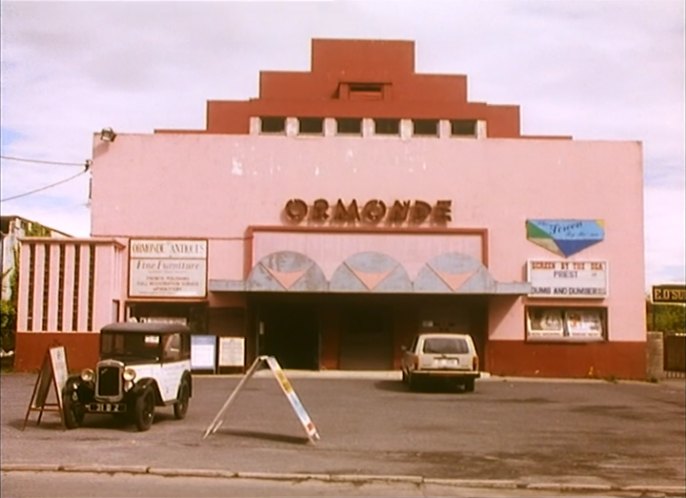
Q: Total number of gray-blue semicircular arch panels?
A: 3